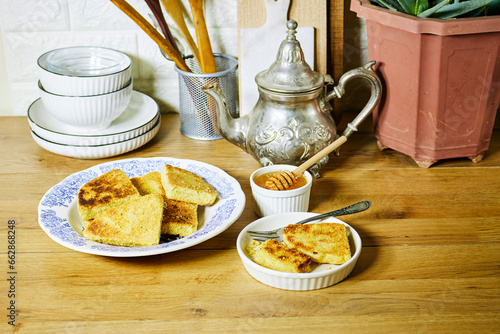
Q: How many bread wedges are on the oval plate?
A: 5